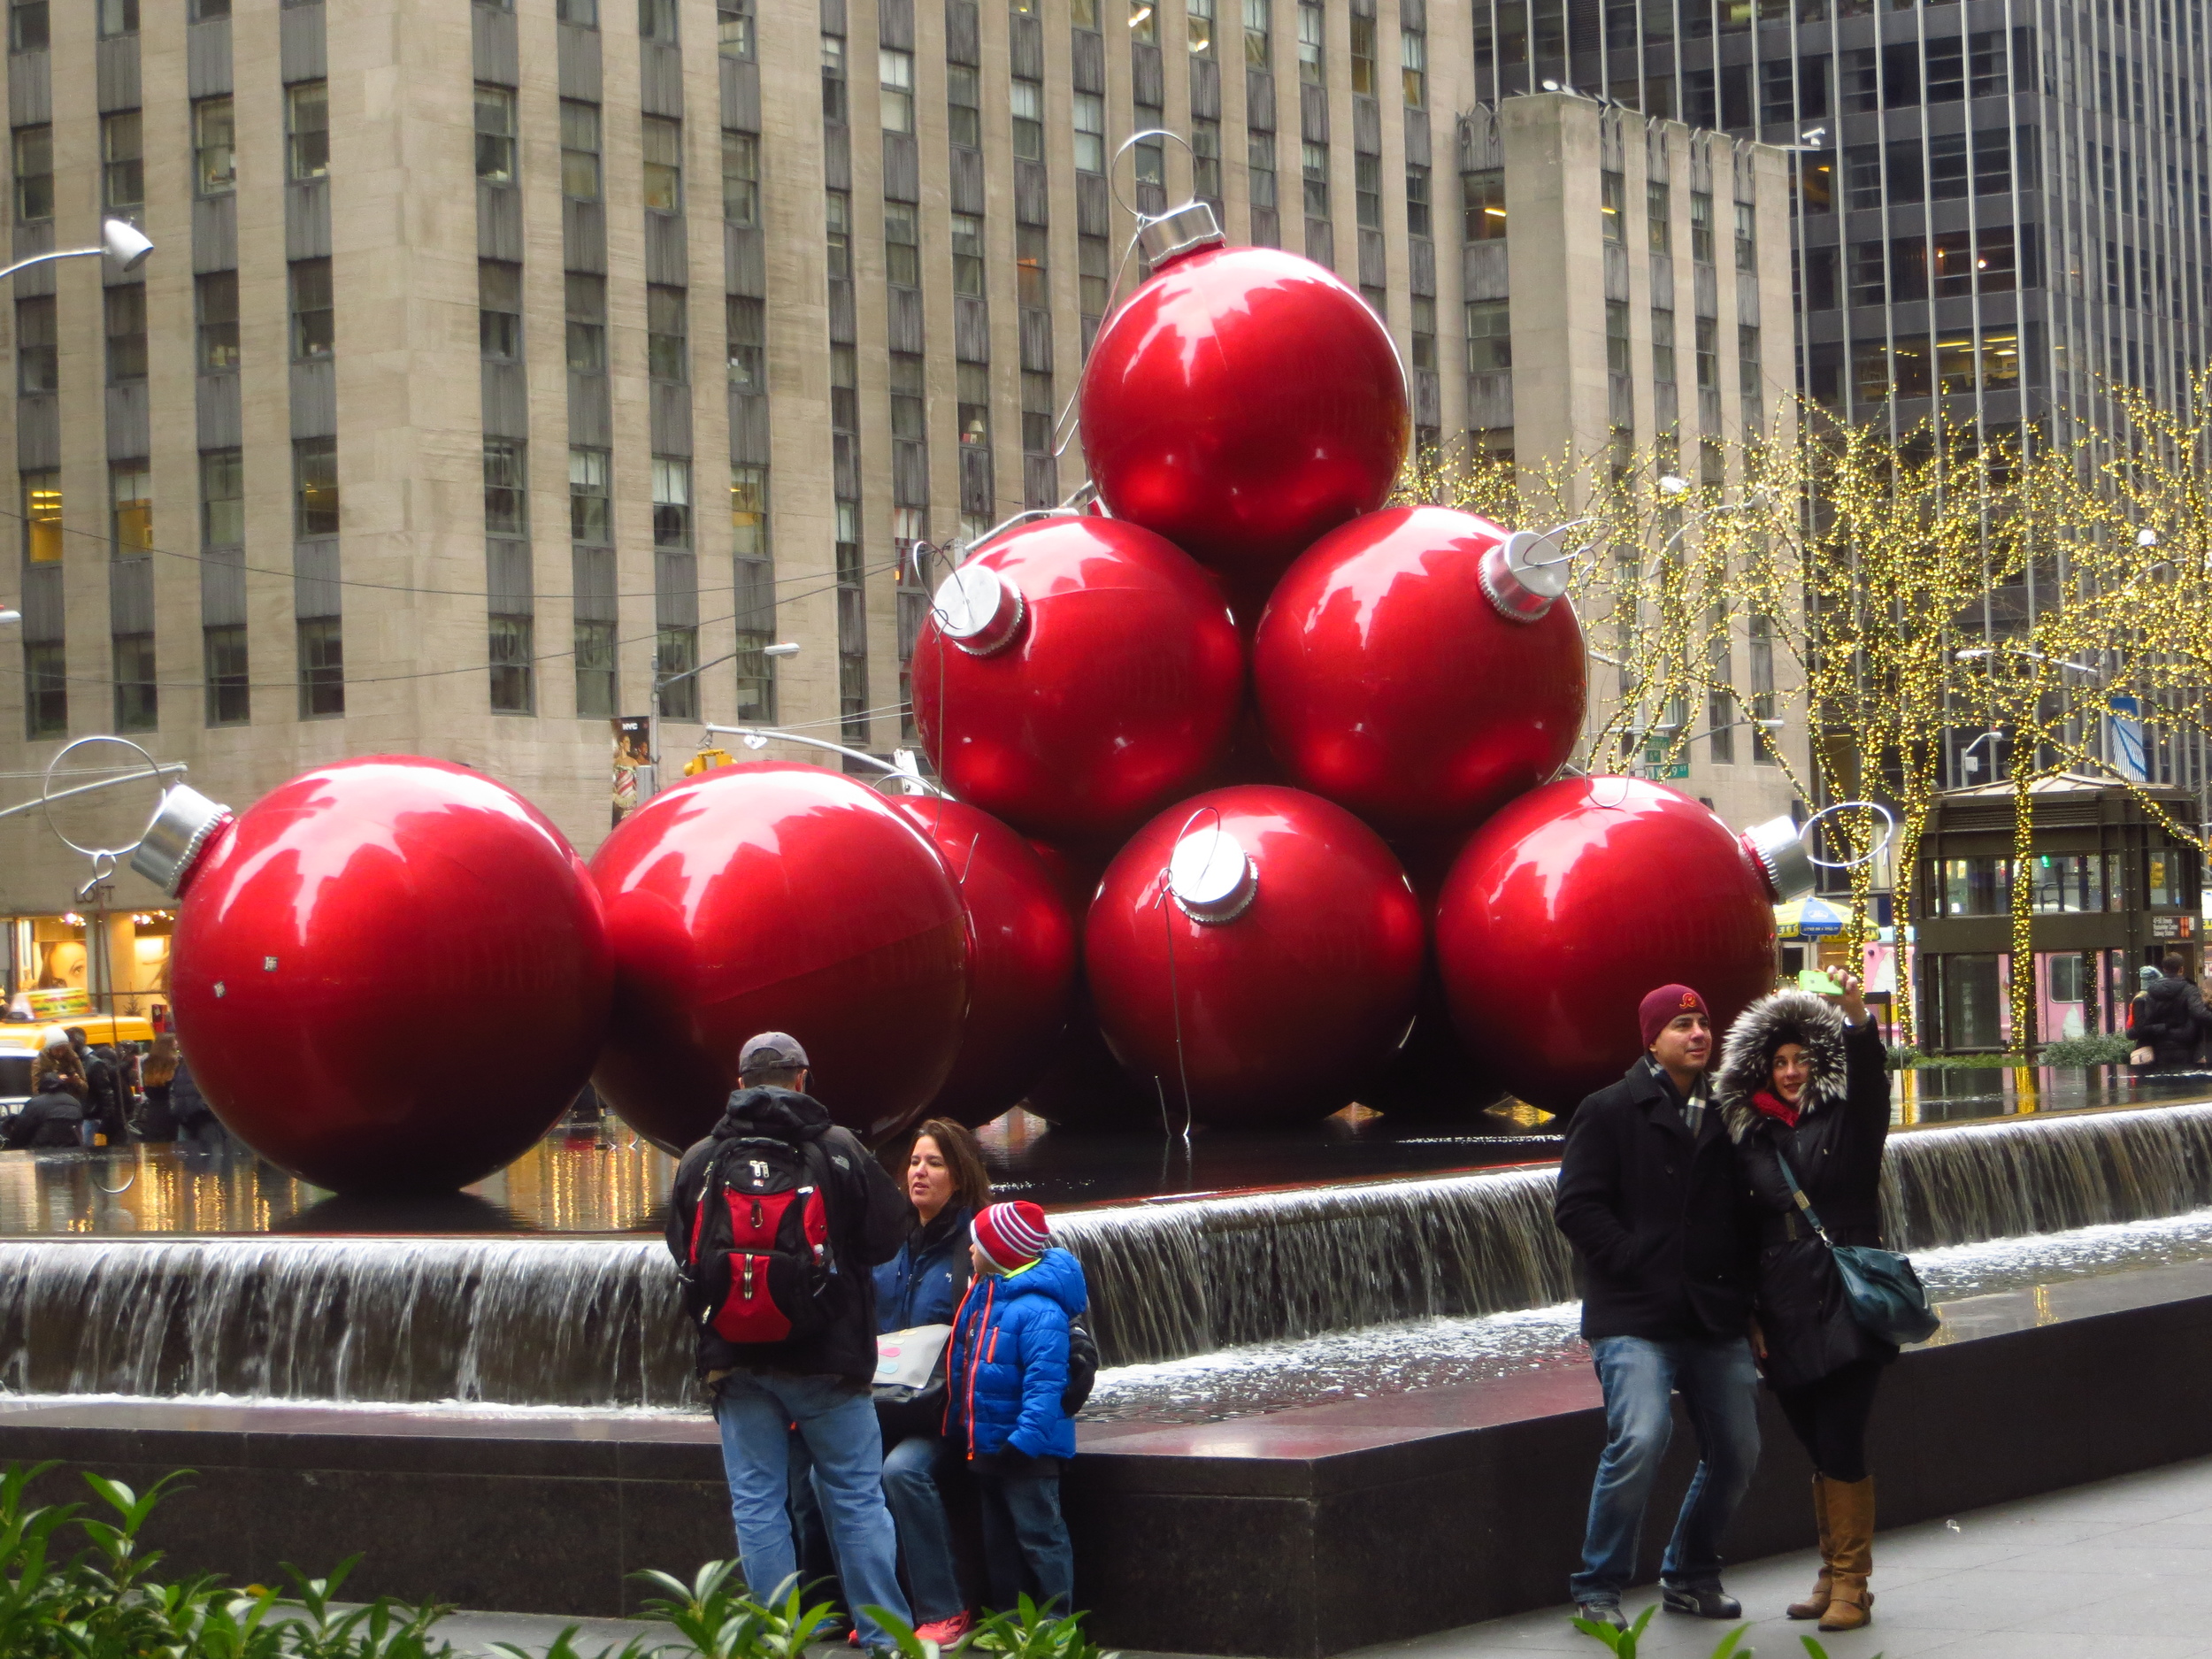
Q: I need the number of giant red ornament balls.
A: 8